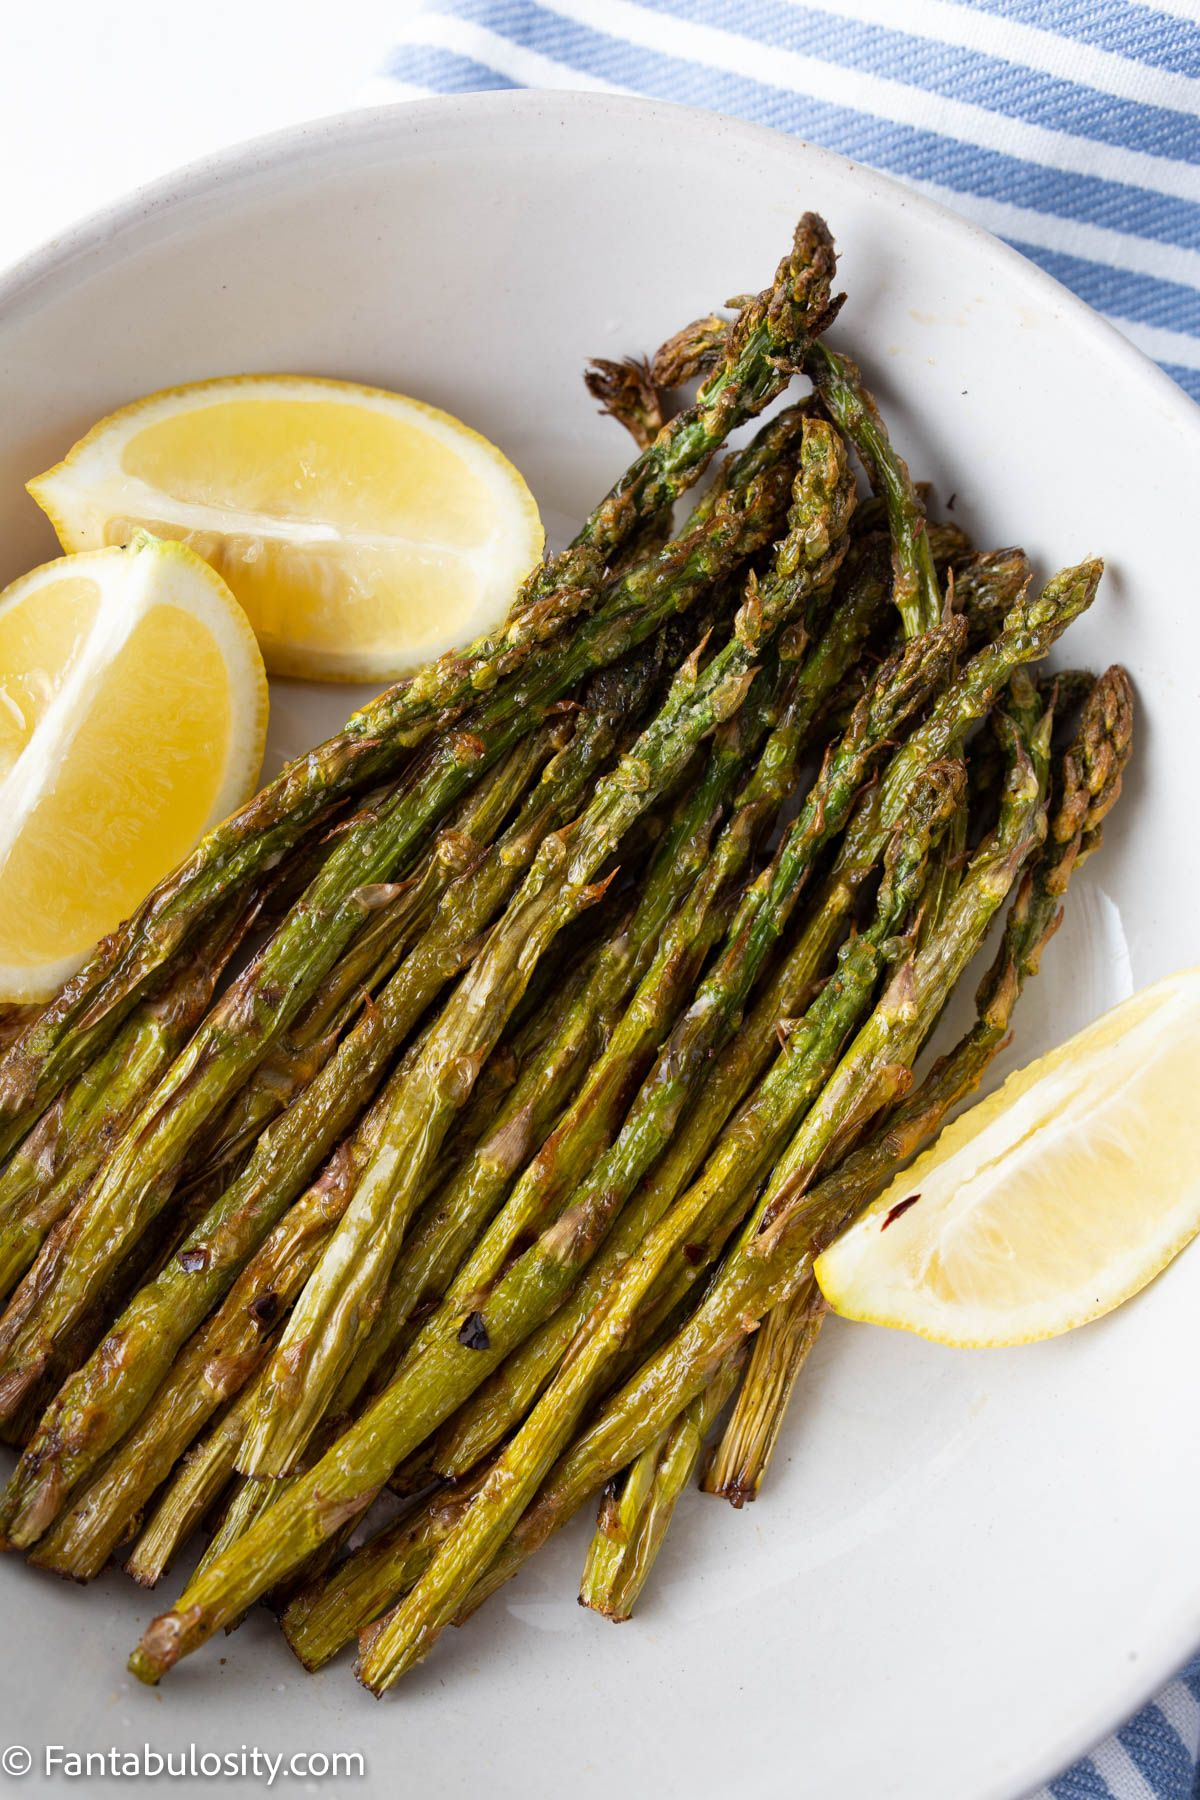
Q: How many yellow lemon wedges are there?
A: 3